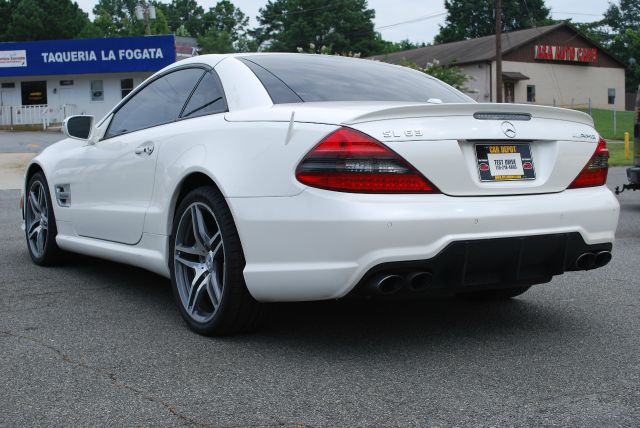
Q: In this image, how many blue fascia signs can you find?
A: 1